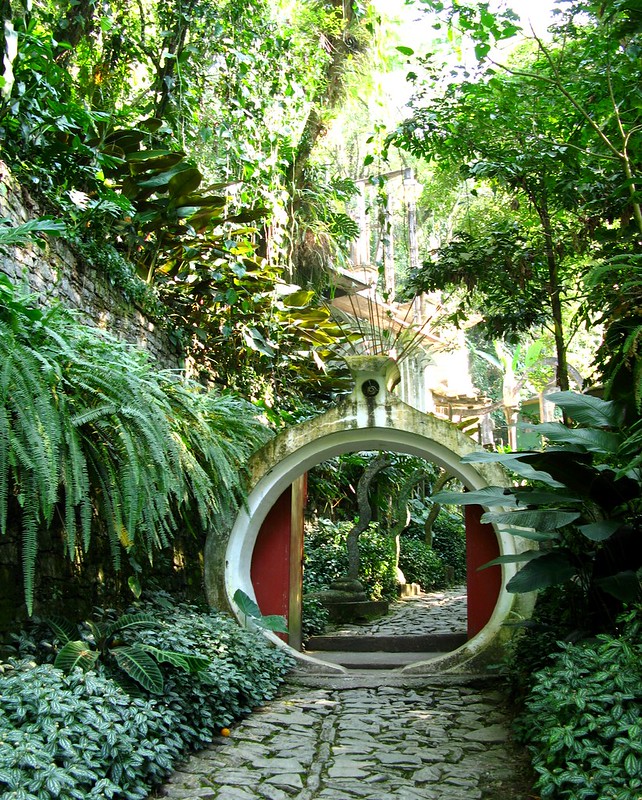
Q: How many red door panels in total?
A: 2